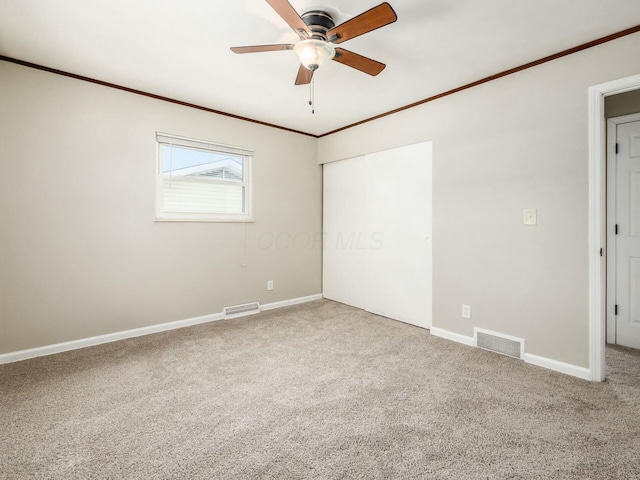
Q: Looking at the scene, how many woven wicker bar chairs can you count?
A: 0